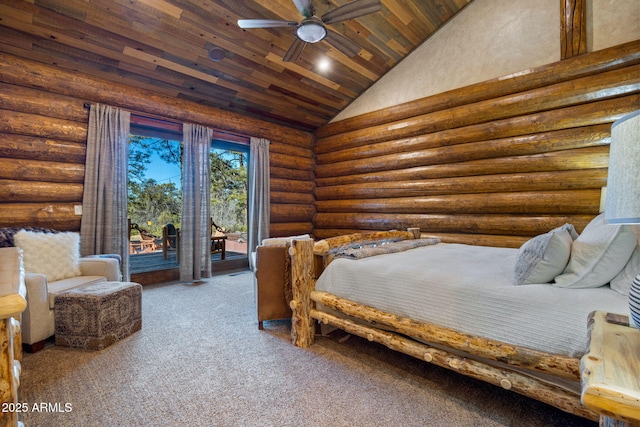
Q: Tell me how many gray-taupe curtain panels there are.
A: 3